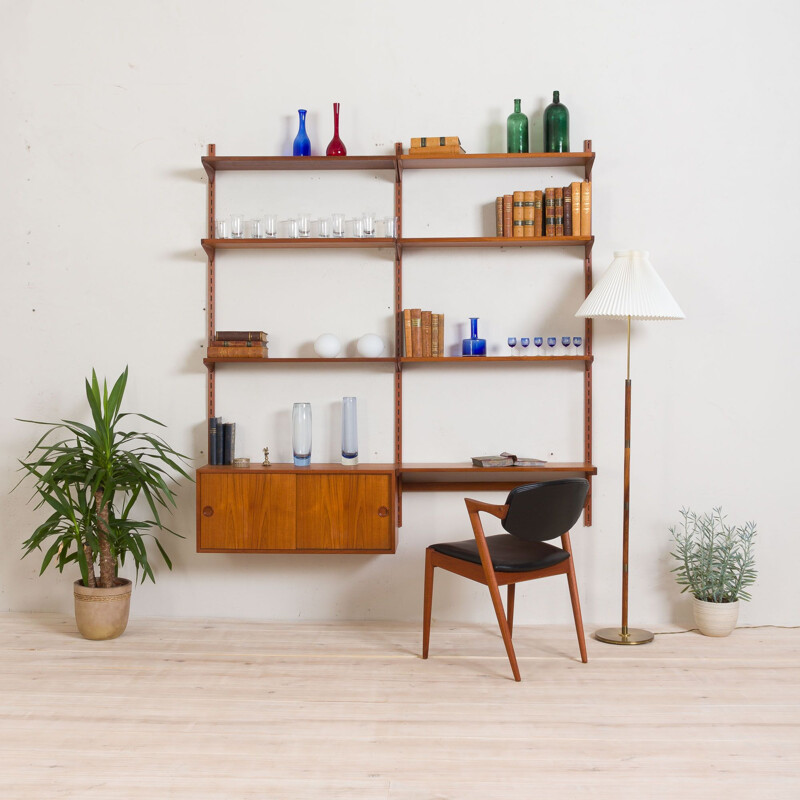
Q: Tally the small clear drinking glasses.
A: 11